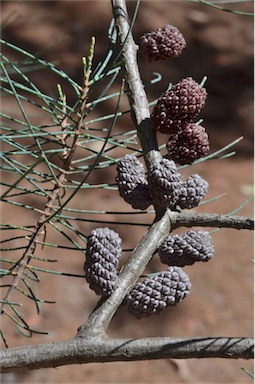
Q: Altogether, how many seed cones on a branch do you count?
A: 9